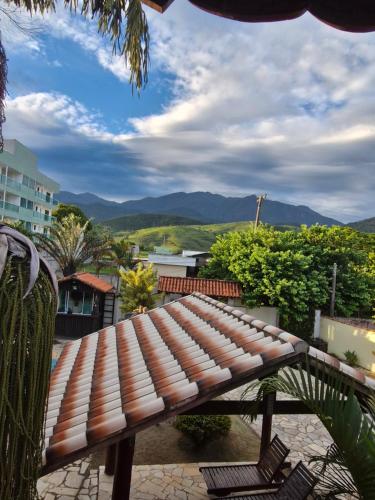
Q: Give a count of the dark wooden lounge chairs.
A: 2